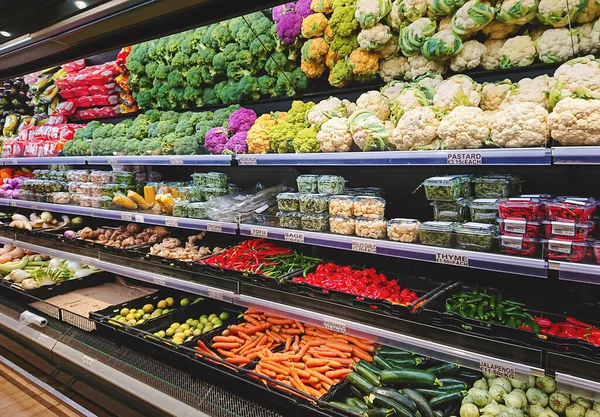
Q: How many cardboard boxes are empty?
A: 1